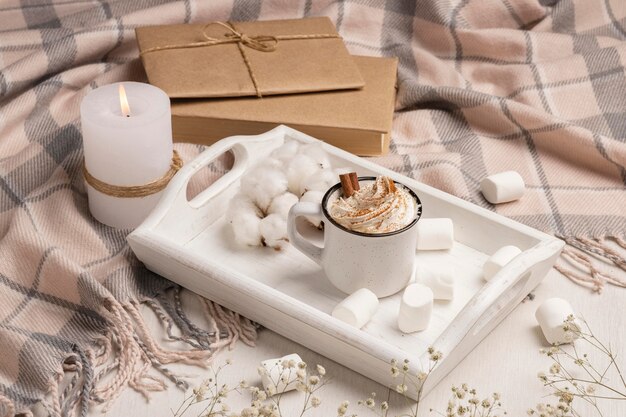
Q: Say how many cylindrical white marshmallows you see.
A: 8